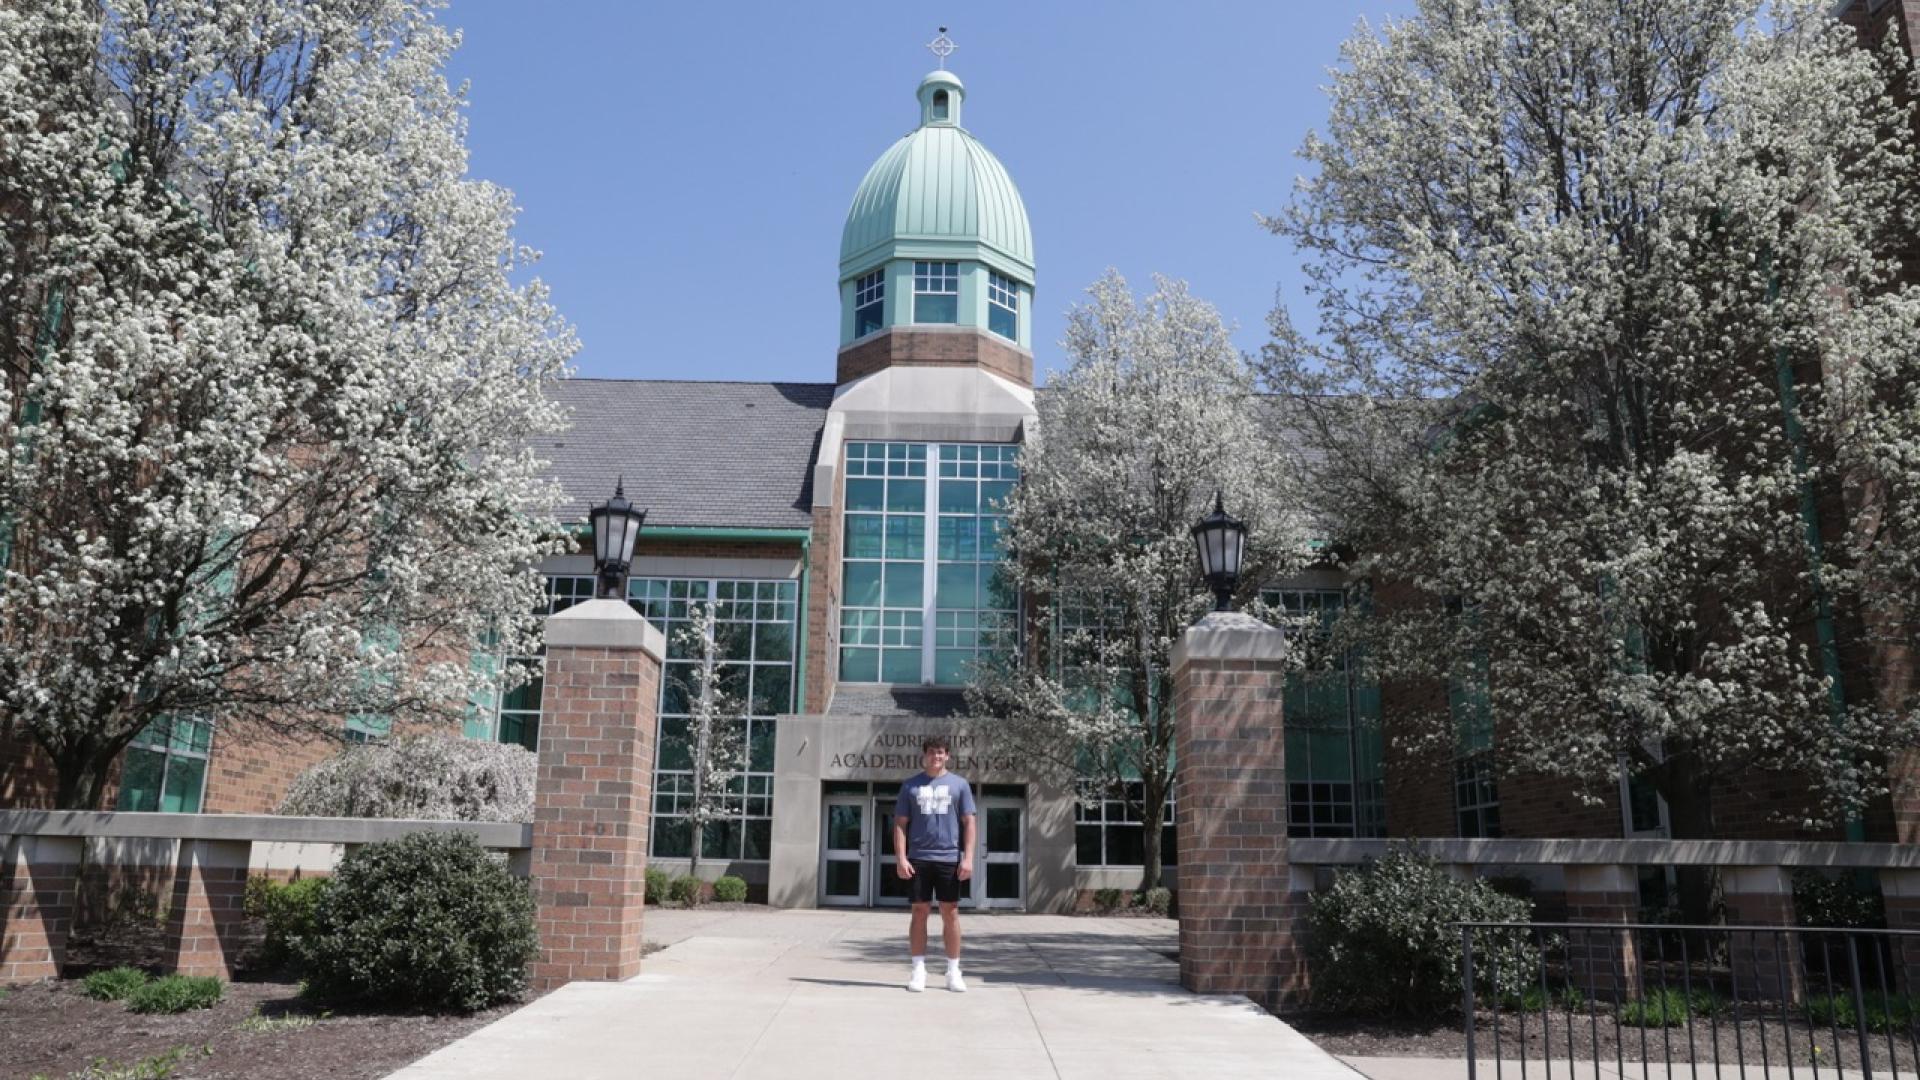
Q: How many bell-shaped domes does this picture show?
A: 1